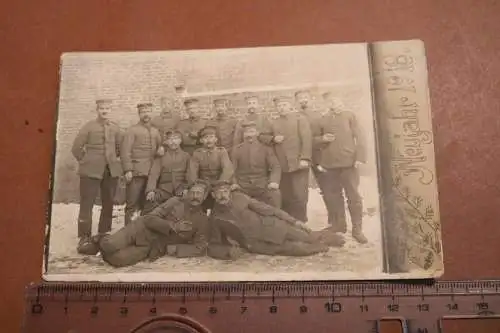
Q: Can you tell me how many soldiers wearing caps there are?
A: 14